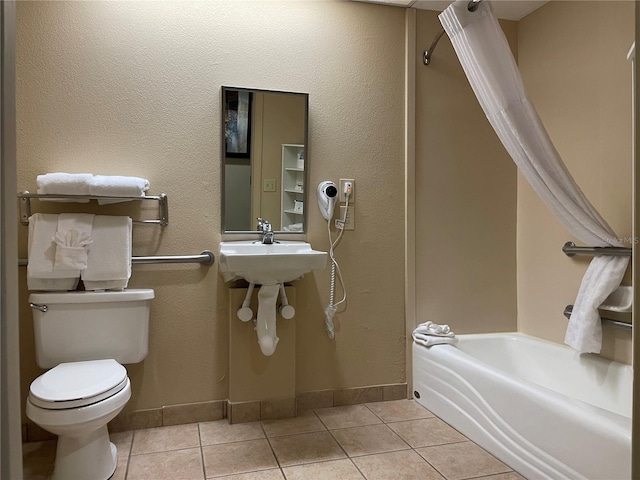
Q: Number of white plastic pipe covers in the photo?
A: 3